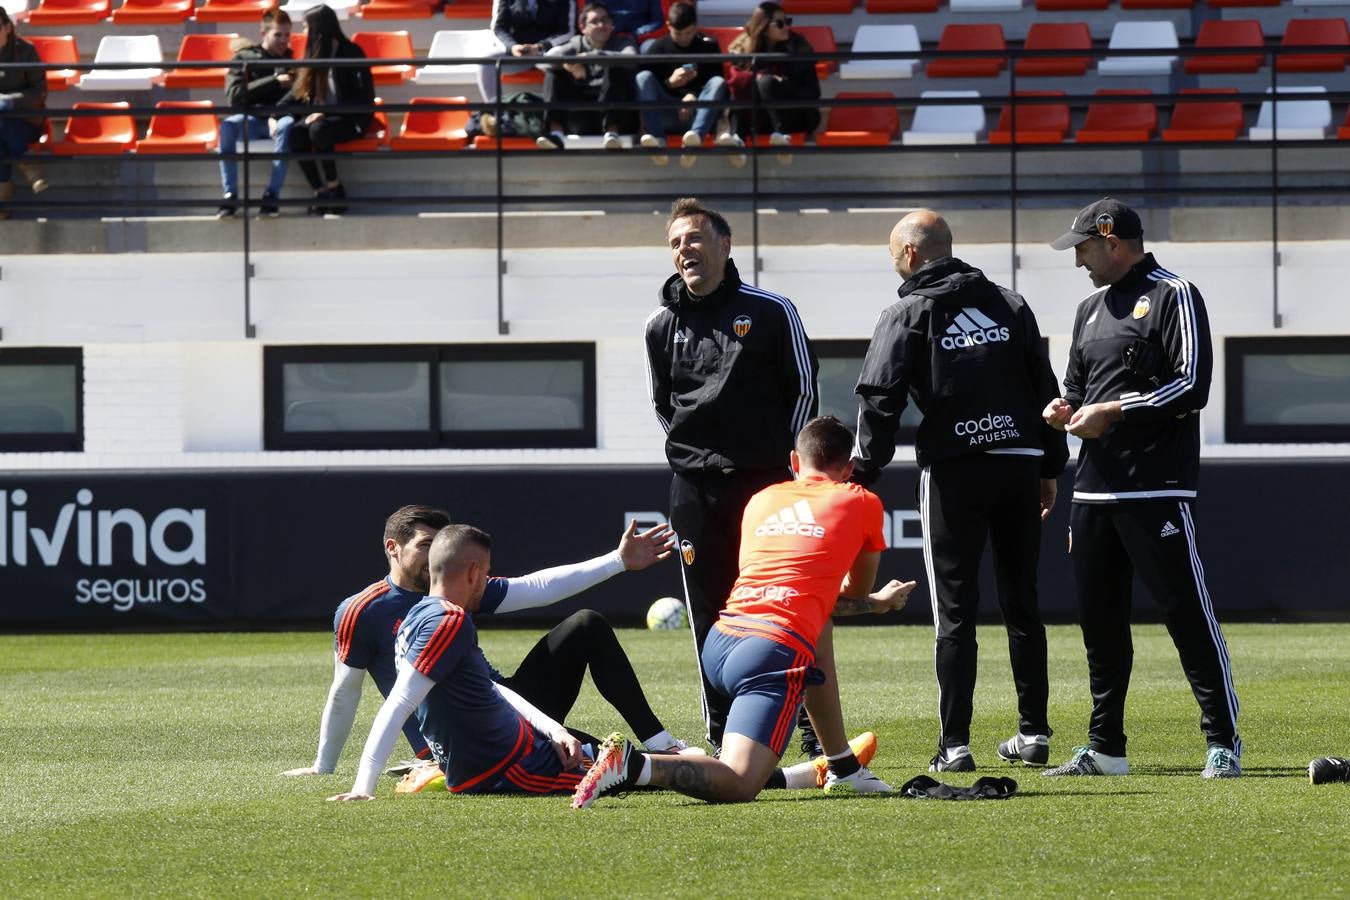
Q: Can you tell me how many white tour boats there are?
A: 0